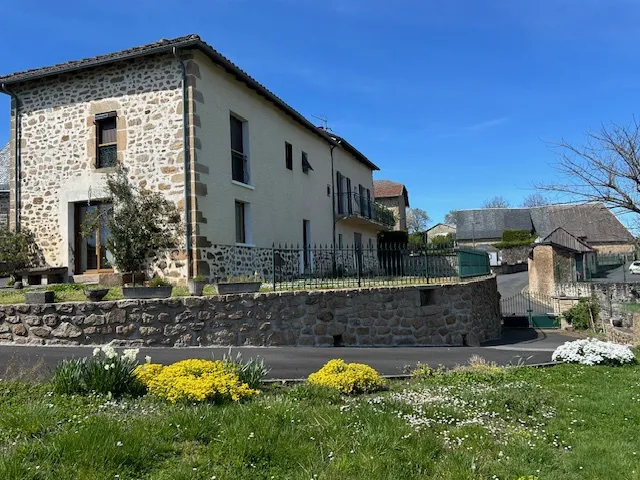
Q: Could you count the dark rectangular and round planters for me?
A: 5